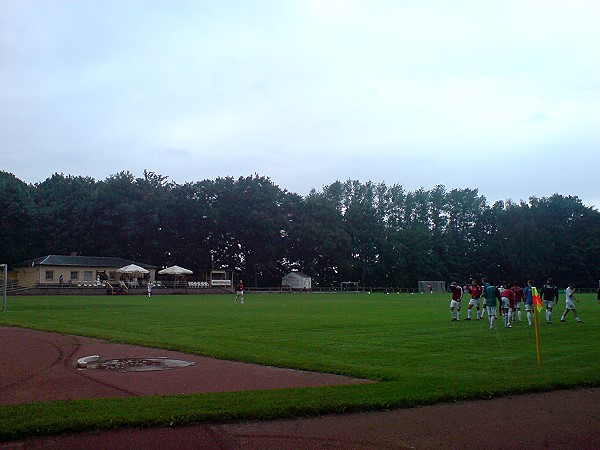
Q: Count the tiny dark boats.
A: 0